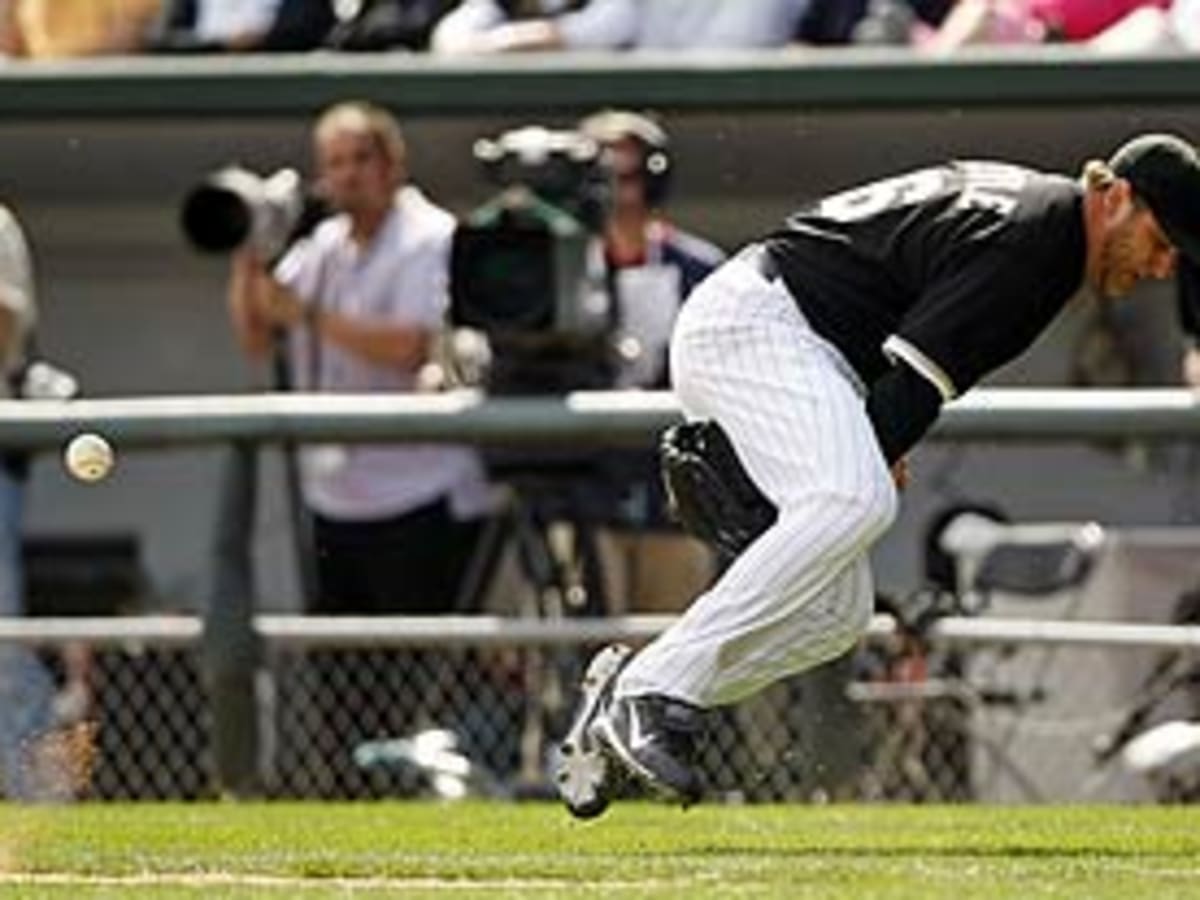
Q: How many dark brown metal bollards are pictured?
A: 0